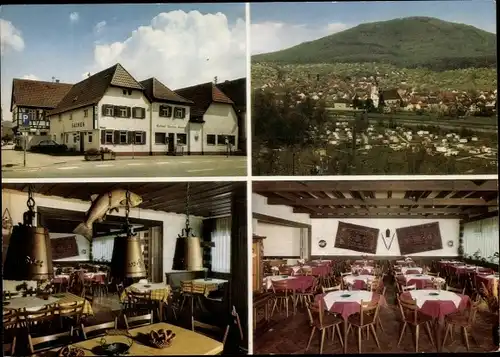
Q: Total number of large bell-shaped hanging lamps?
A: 3